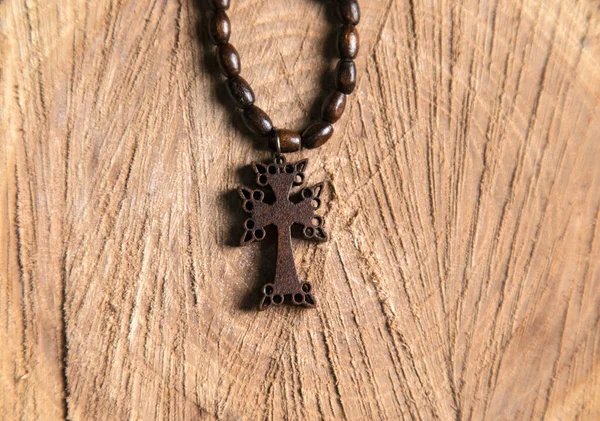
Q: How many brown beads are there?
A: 11